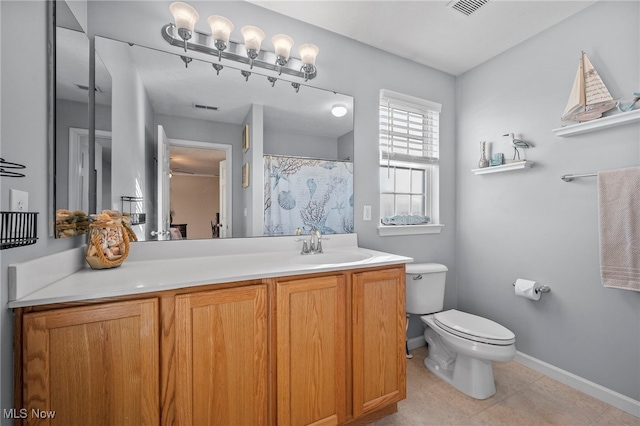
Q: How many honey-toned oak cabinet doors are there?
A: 4